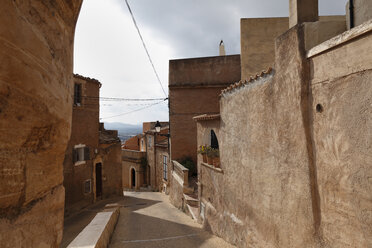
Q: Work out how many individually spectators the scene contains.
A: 0